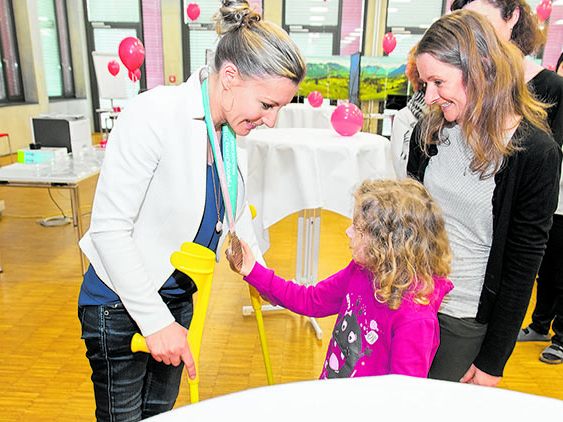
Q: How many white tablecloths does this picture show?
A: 3